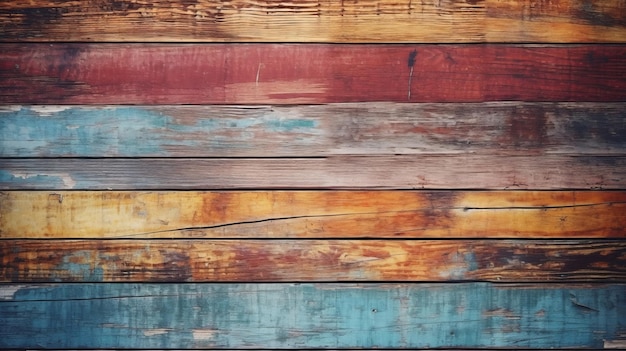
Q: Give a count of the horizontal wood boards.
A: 7